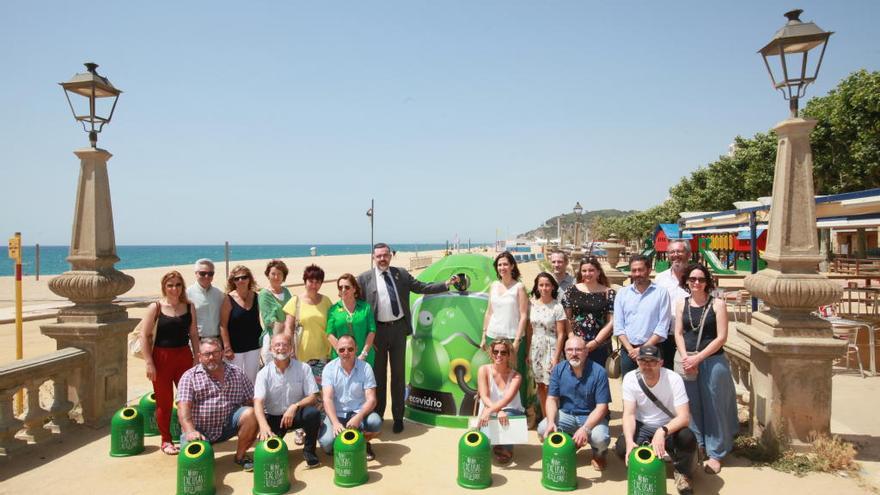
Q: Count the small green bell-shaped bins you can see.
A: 9